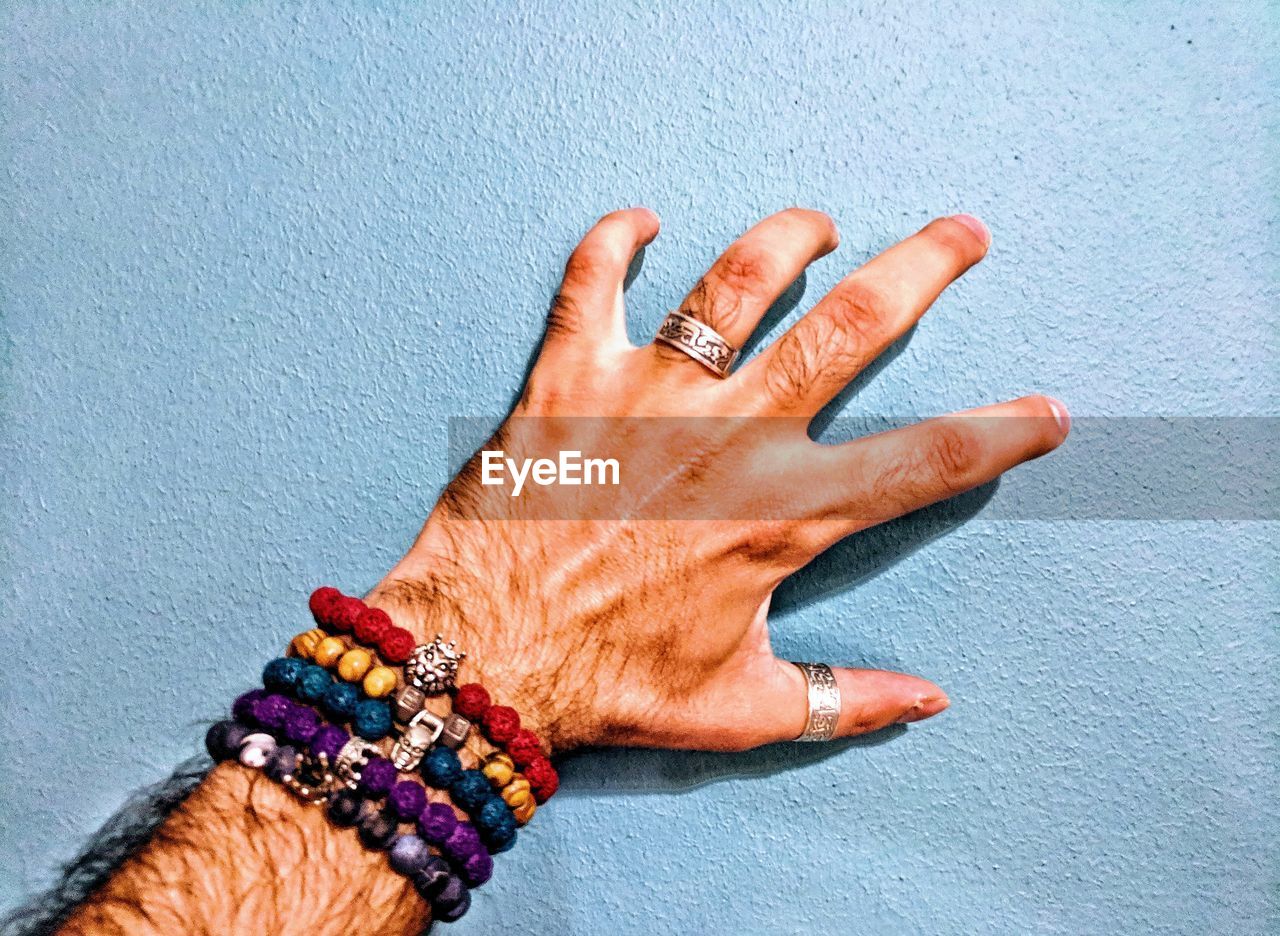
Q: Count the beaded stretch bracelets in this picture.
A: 5